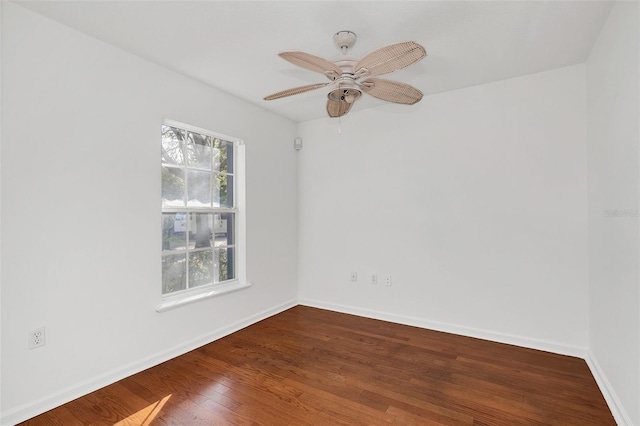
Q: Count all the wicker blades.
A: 5